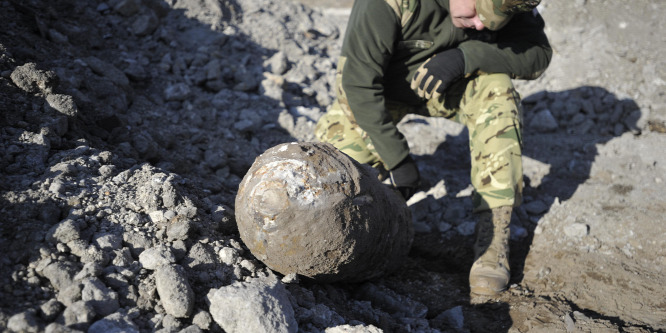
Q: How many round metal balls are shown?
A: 1